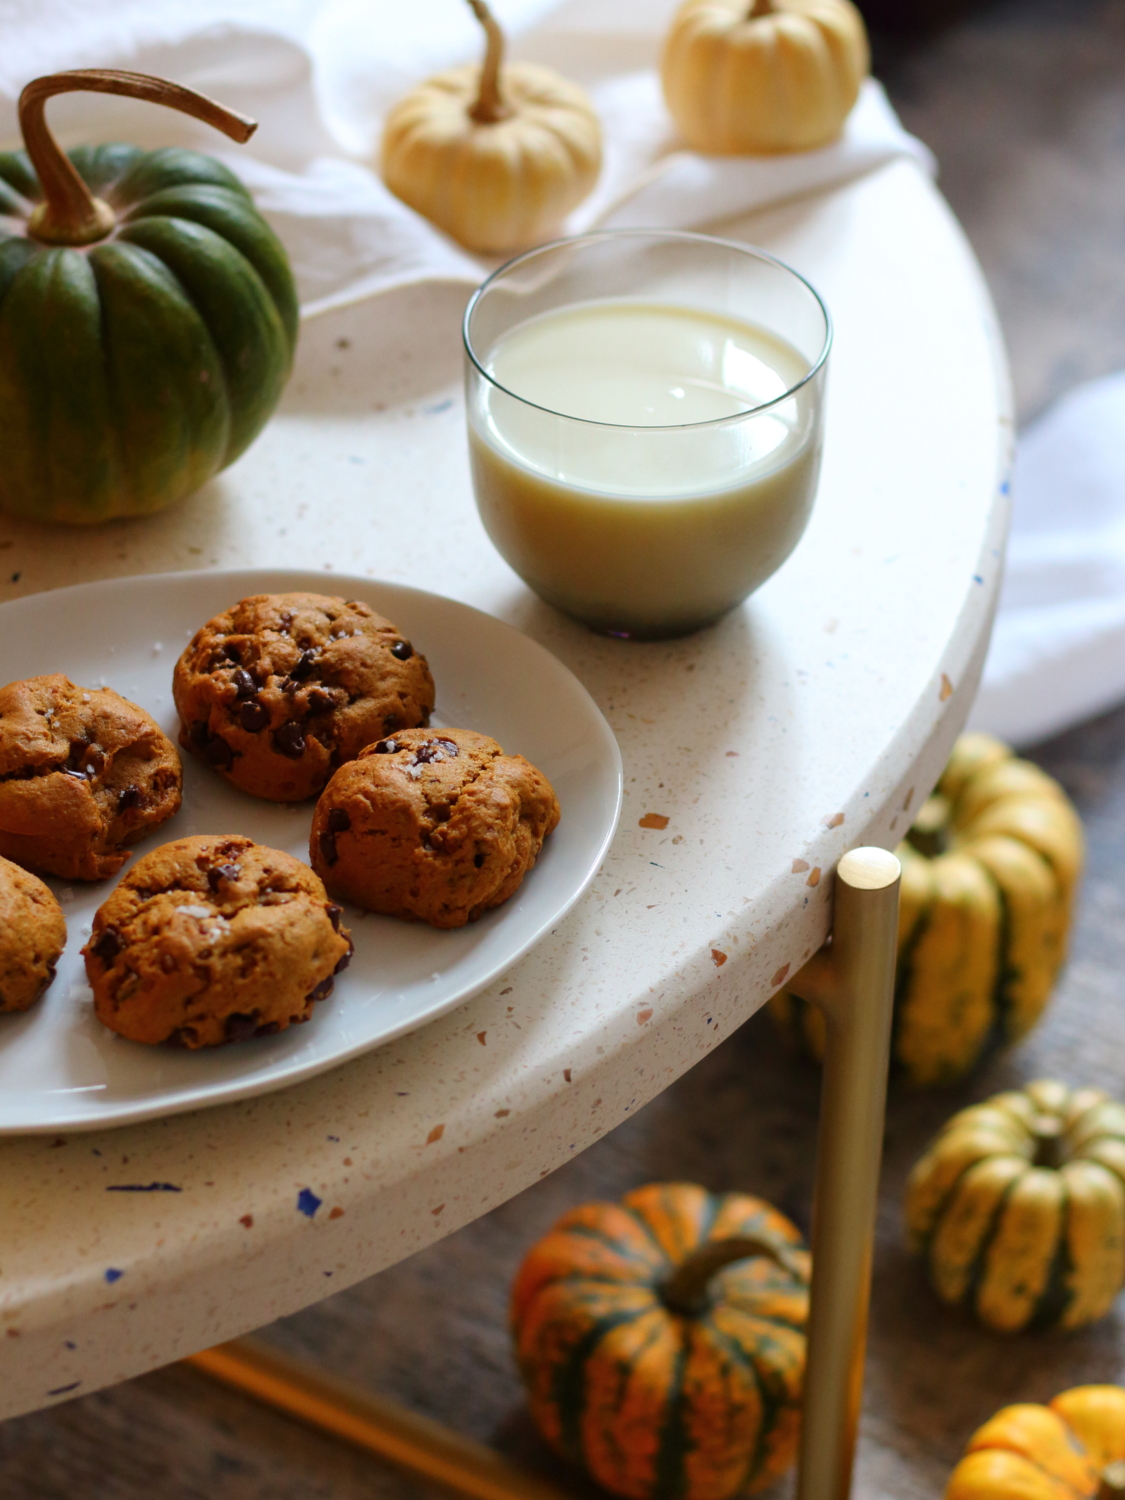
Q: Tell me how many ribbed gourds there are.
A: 7